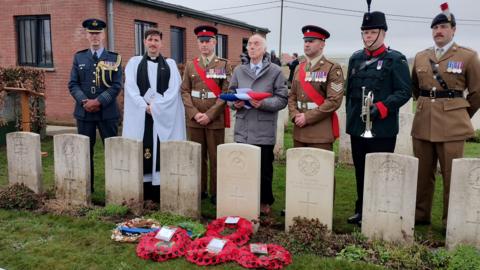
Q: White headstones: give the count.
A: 8